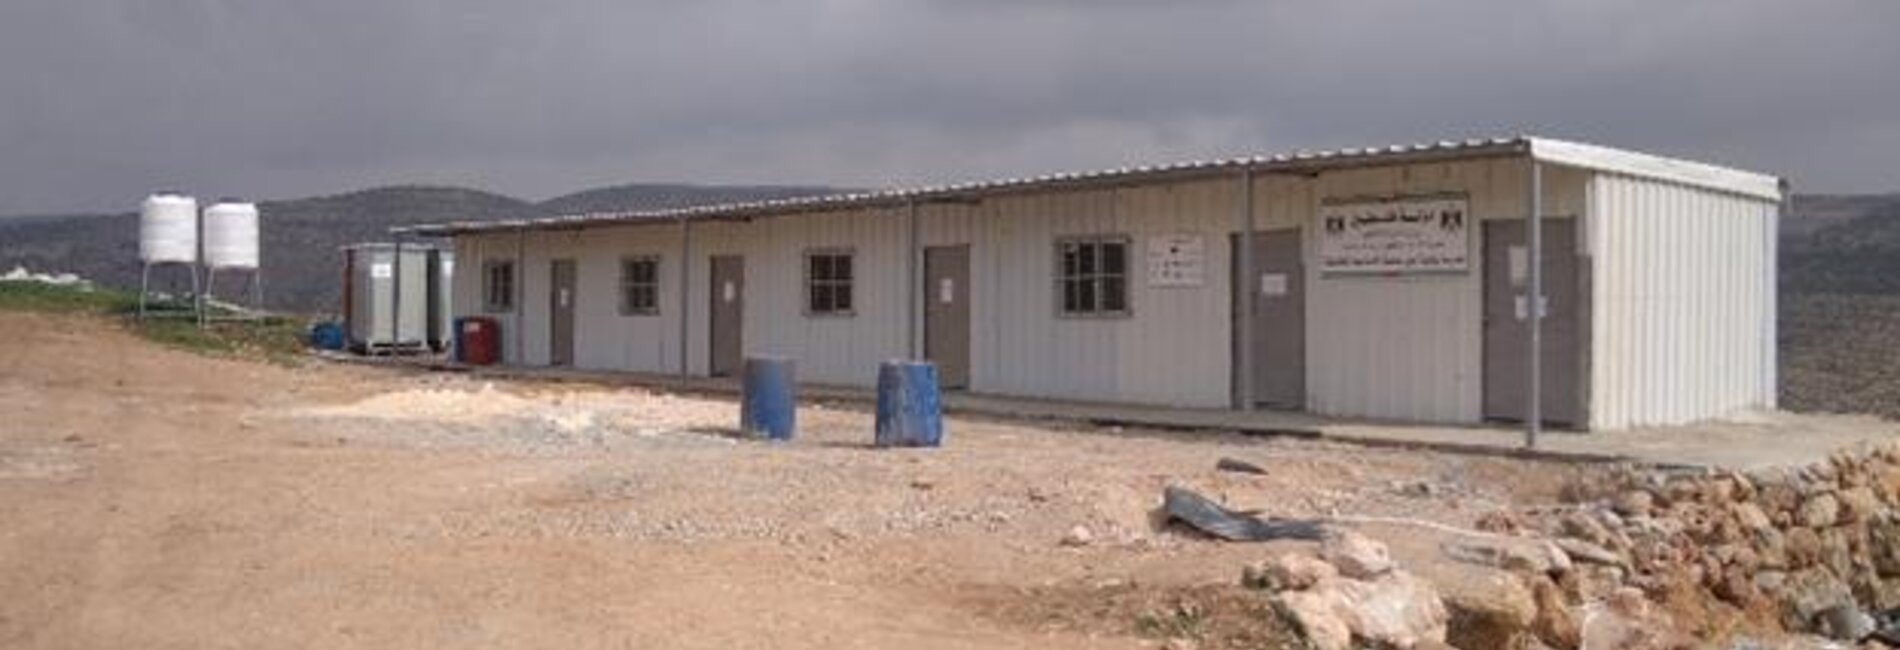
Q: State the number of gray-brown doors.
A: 5